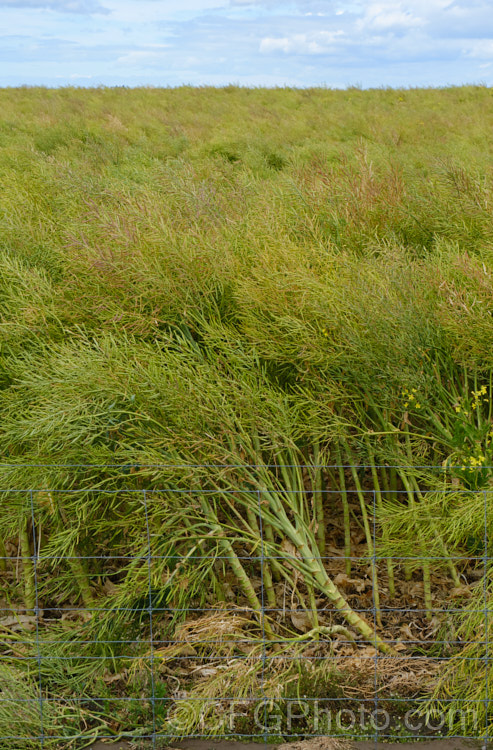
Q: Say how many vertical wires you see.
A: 5